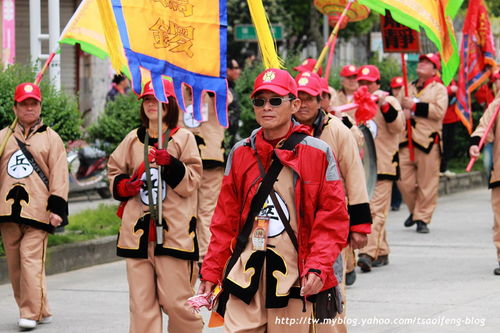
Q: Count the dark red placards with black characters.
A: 1